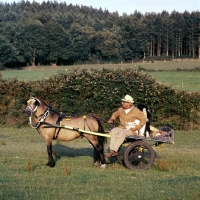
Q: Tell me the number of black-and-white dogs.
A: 1